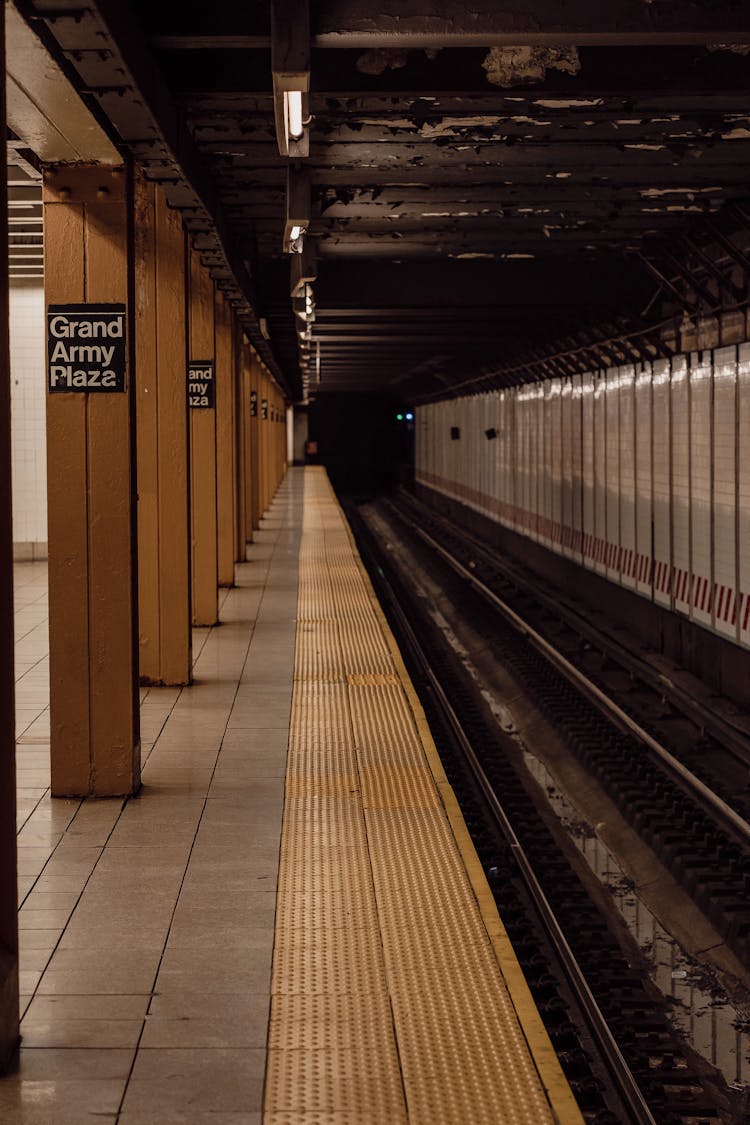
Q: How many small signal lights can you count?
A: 2